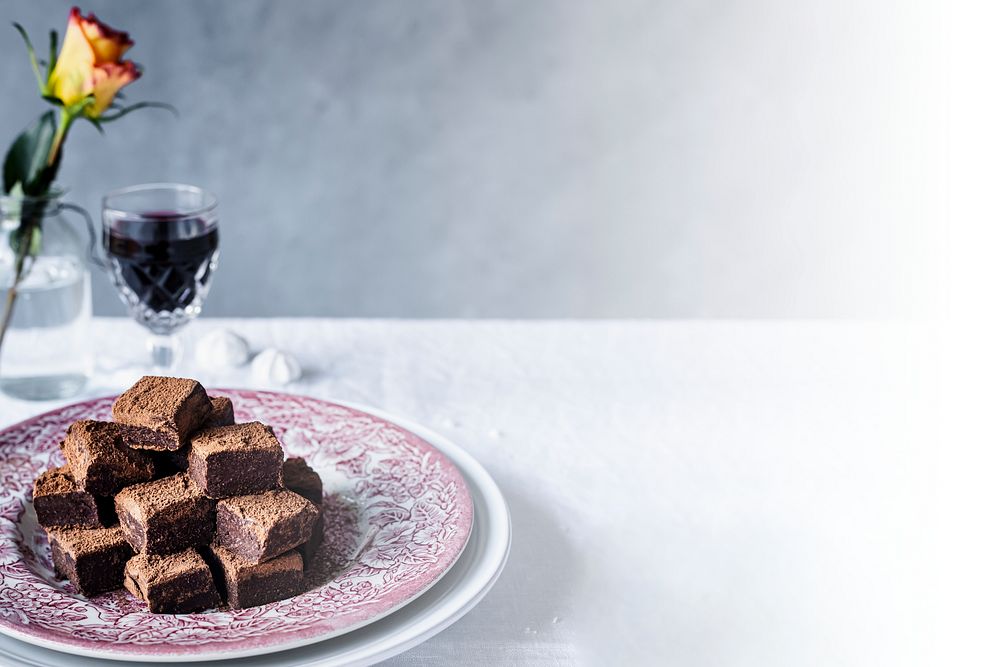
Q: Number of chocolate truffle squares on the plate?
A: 11